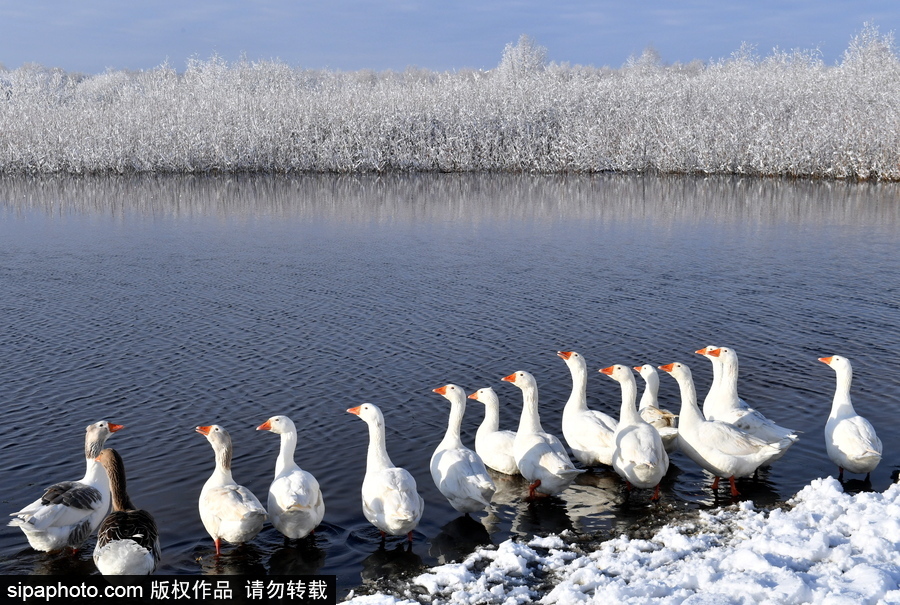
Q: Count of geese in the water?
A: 15